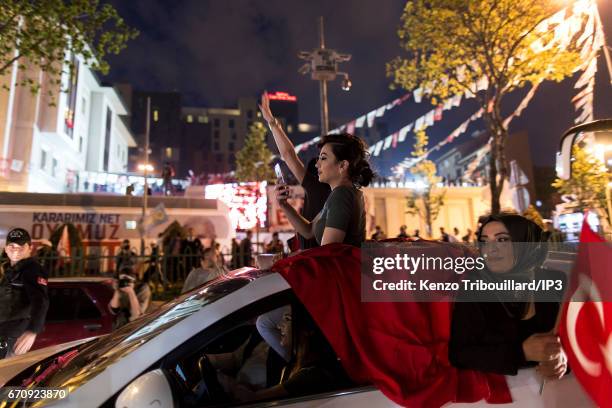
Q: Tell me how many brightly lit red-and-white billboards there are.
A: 1